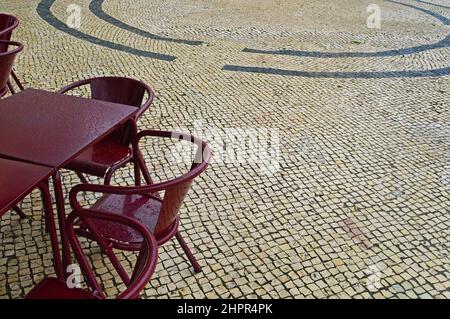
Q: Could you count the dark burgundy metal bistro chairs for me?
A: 5